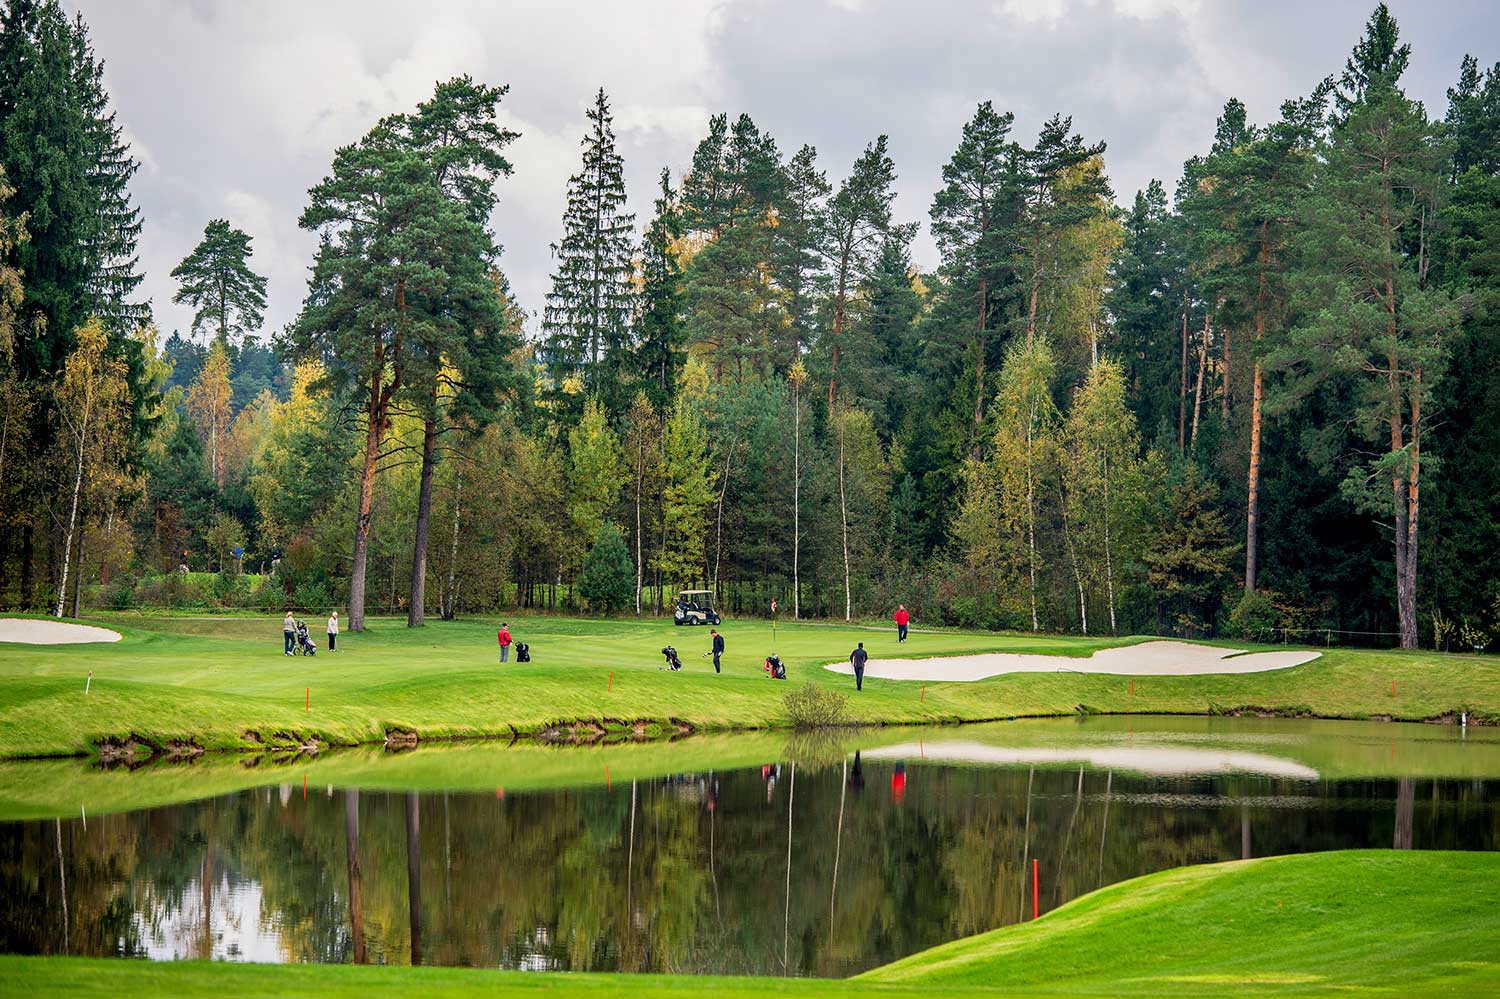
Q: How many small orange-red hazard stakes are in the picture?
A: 6